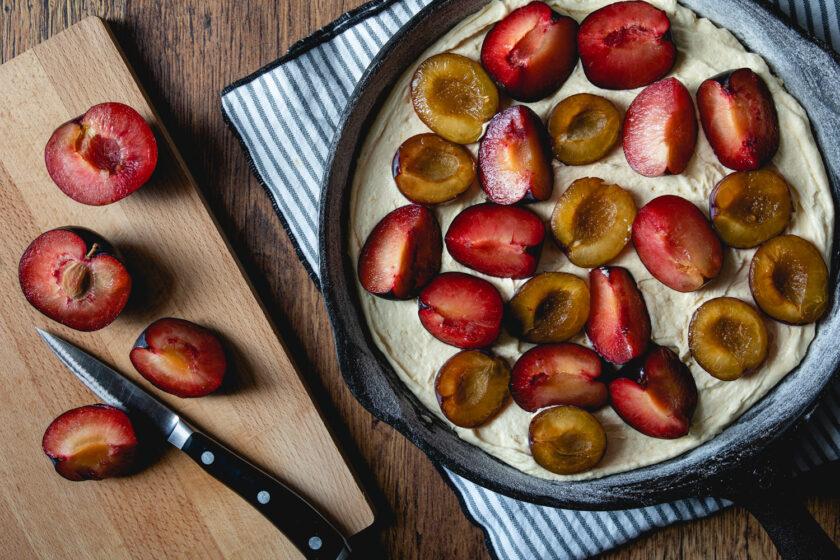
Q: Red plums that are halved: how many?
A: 2